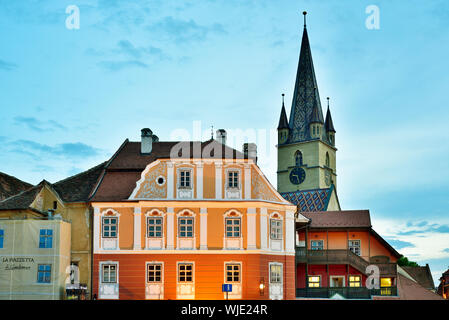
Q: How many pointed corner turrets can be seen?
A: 3